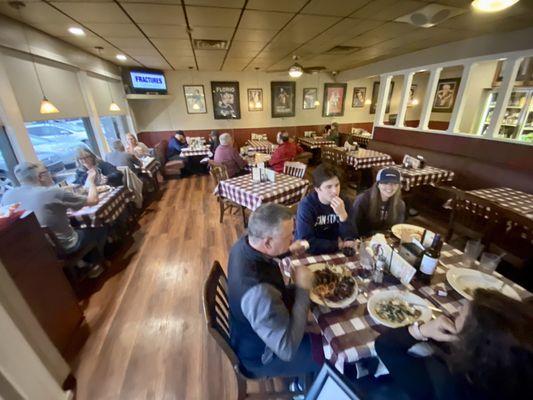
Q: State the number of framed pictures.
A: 10